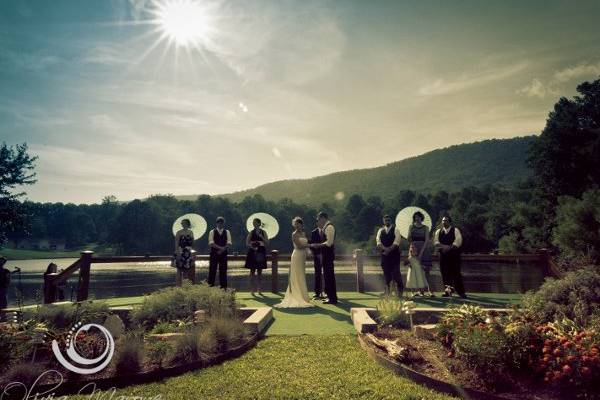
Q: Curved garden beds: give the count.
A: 2